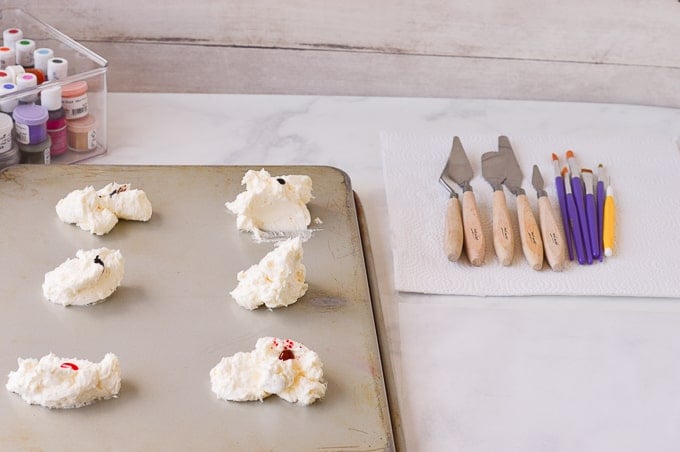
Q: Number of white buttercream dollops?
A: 6